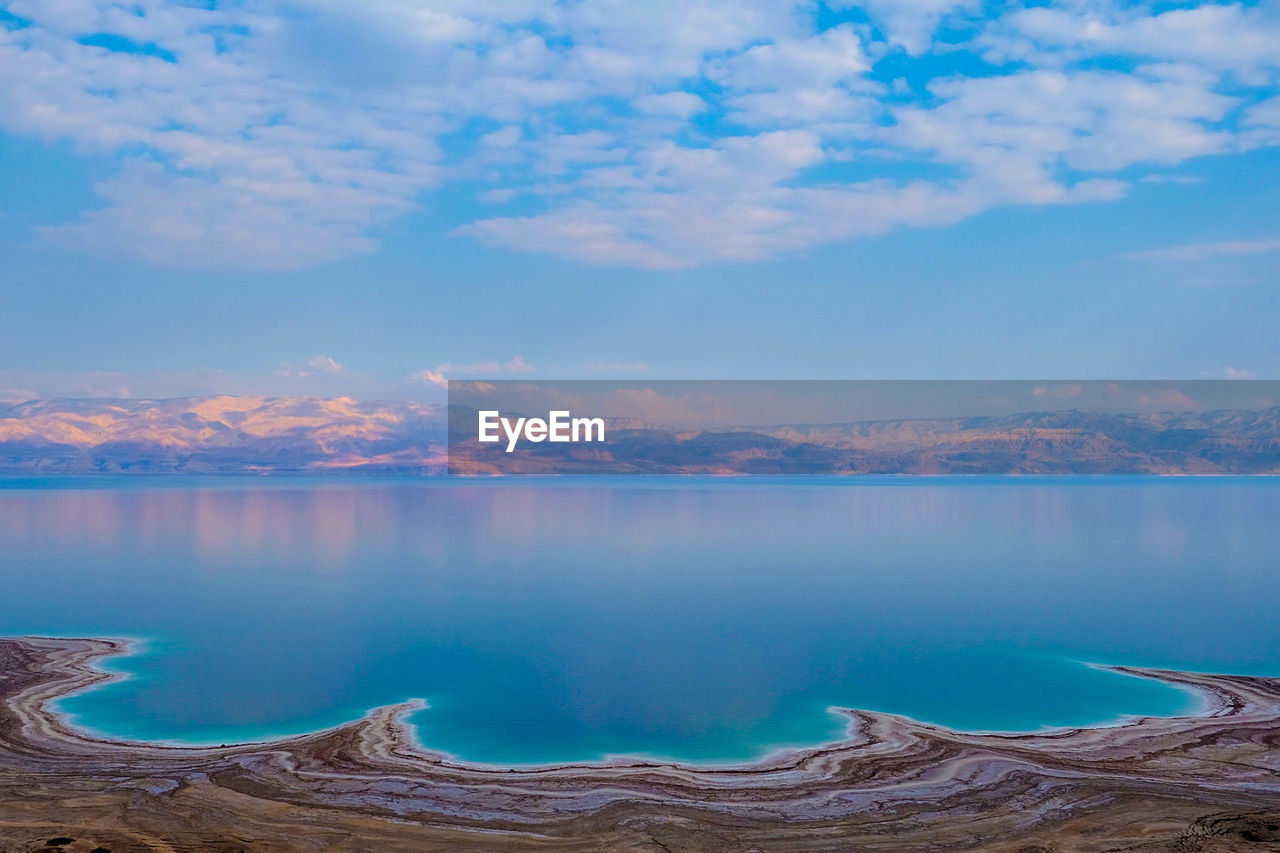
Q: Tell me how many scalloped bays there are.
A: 3